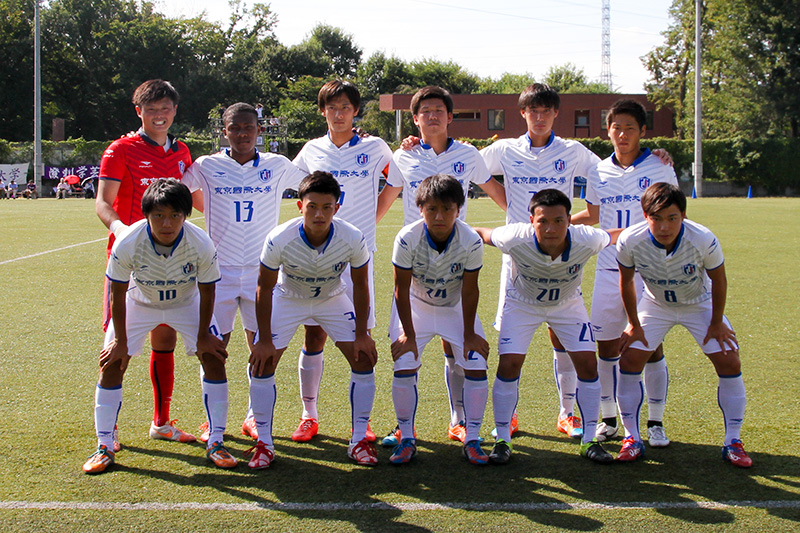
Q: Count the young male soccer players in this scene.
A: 11